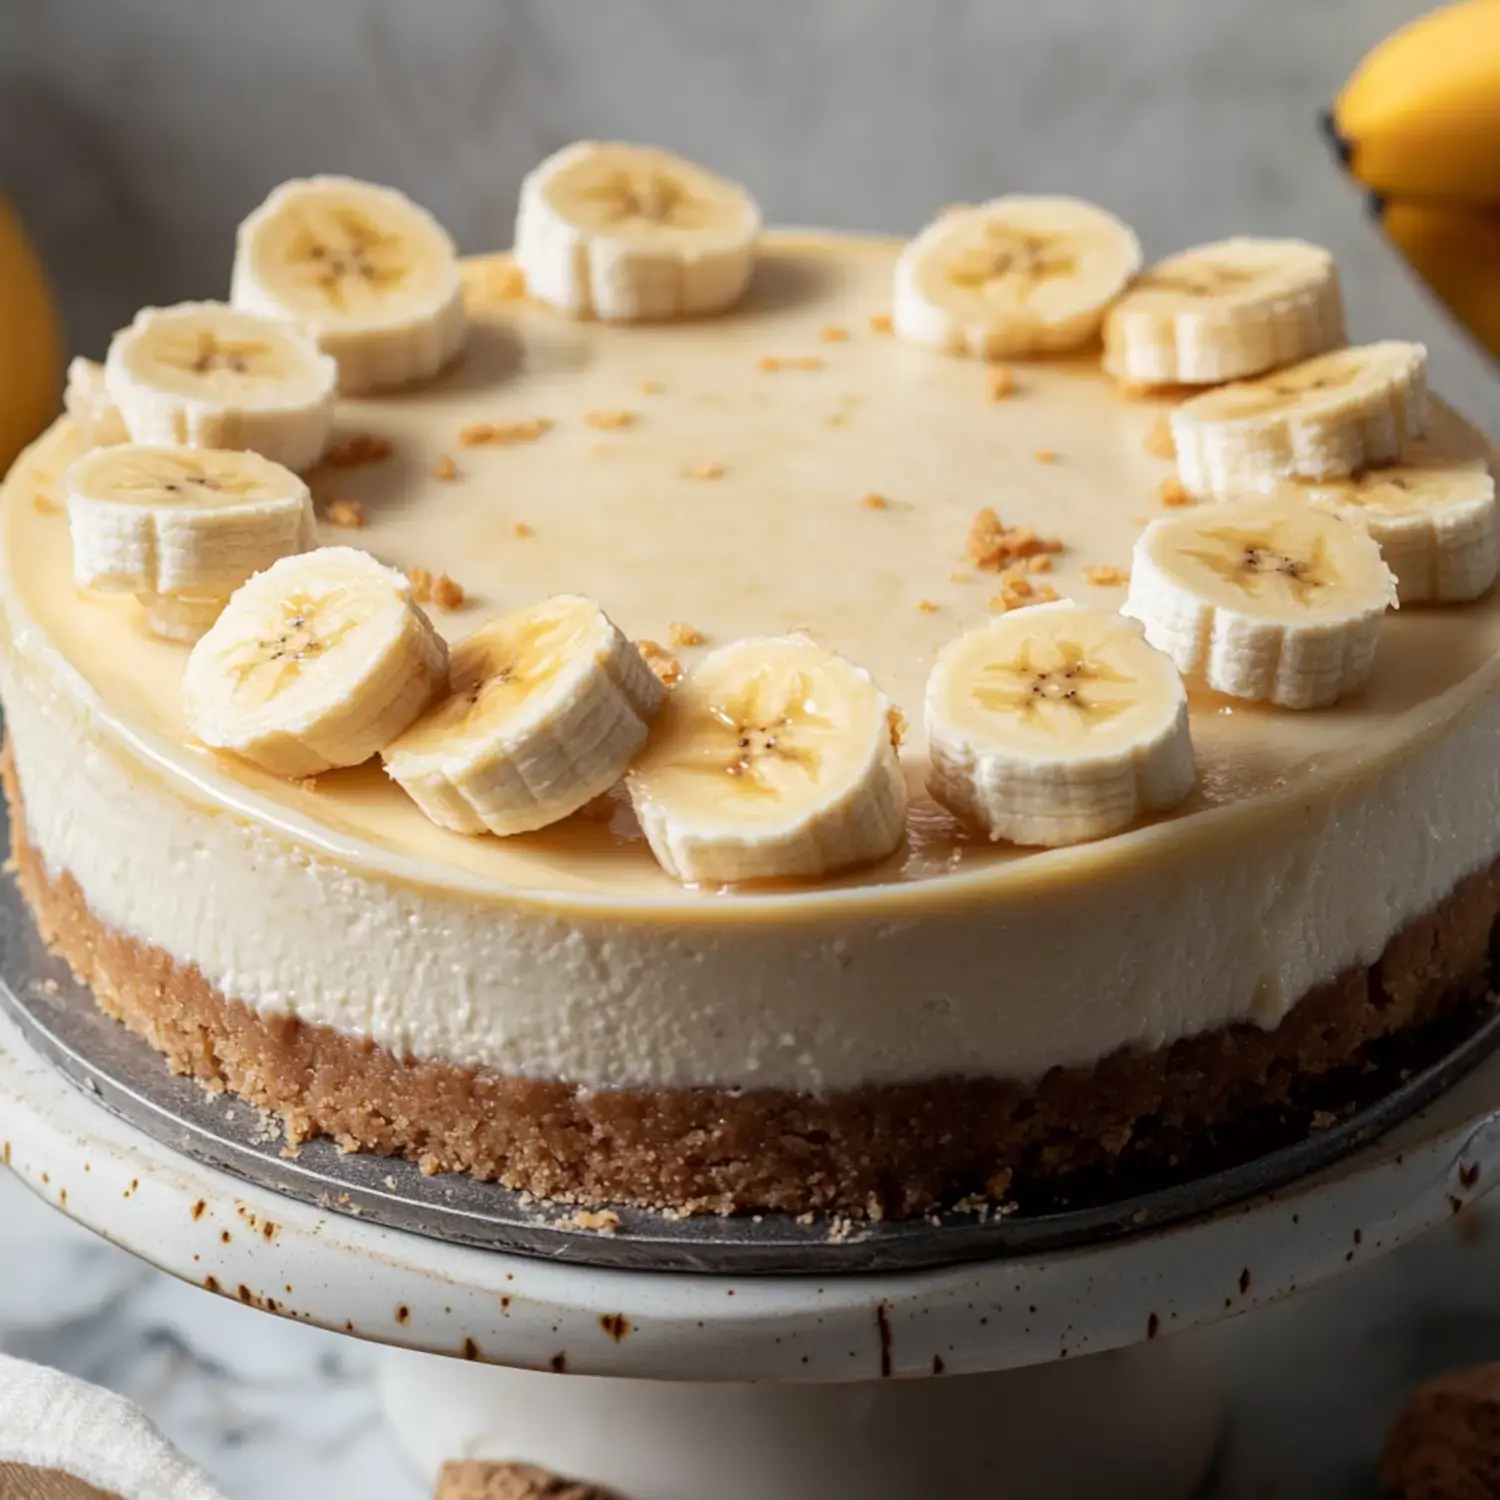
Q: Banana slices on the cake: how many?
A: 13